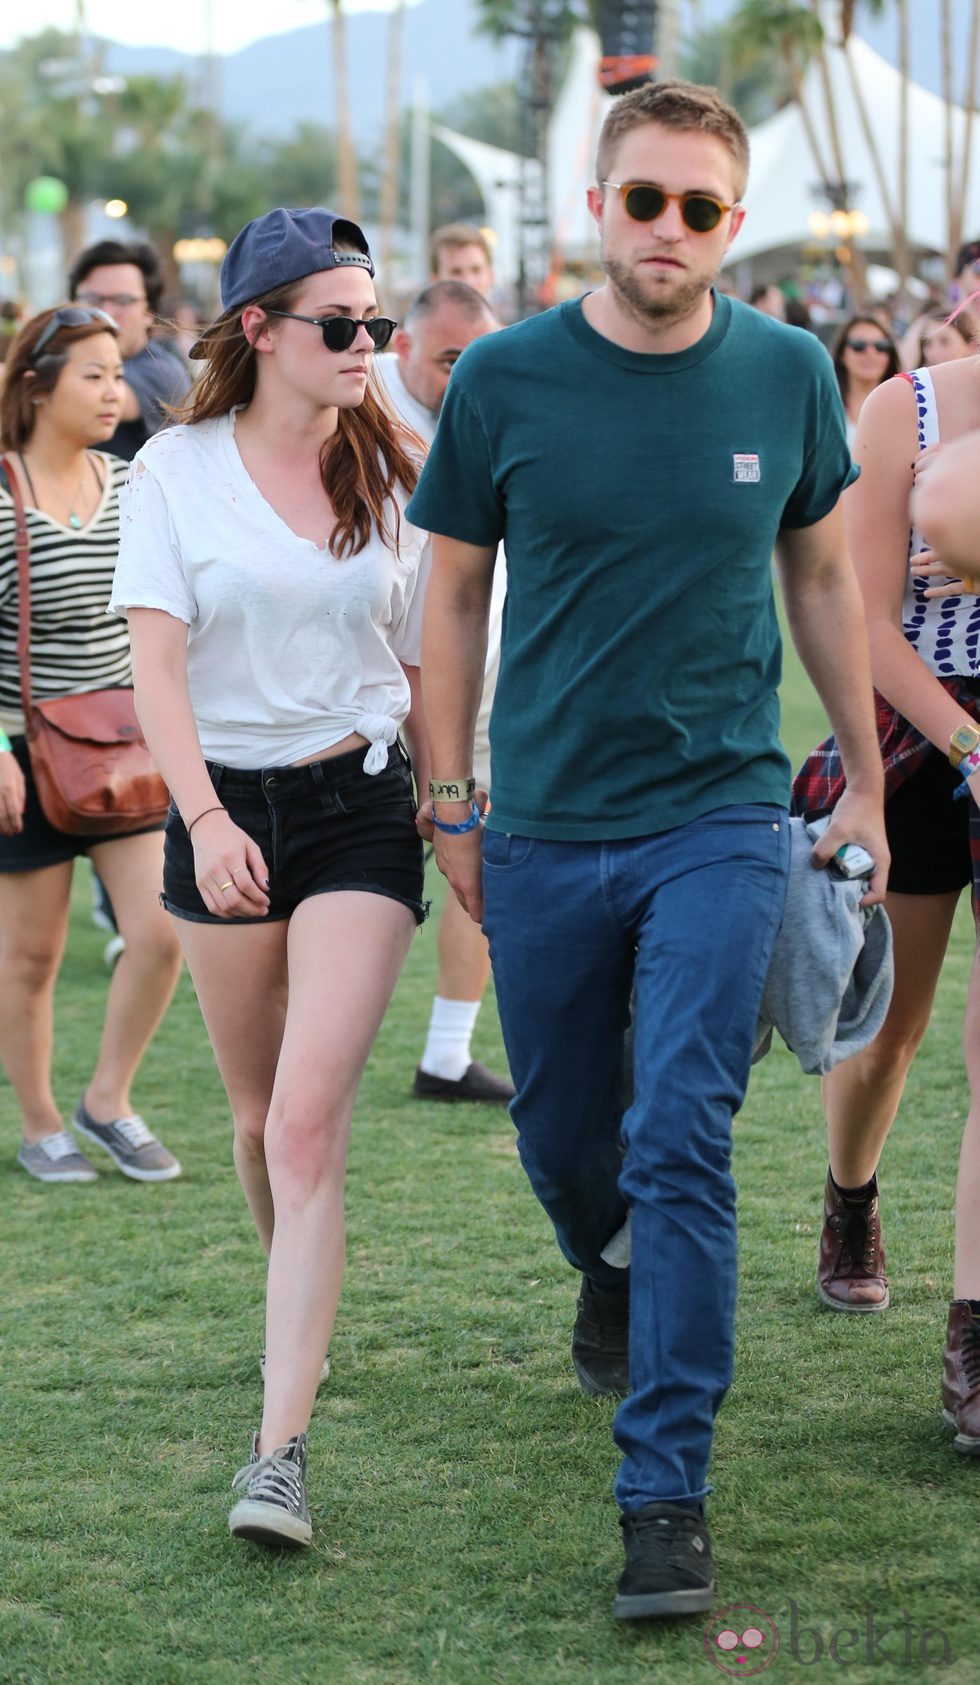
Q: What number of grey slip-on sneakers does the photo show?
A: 2